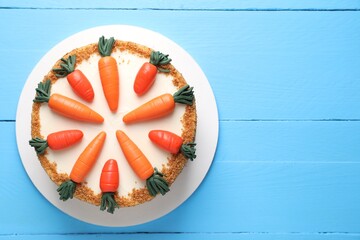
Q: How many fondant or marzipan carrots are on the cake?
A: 10